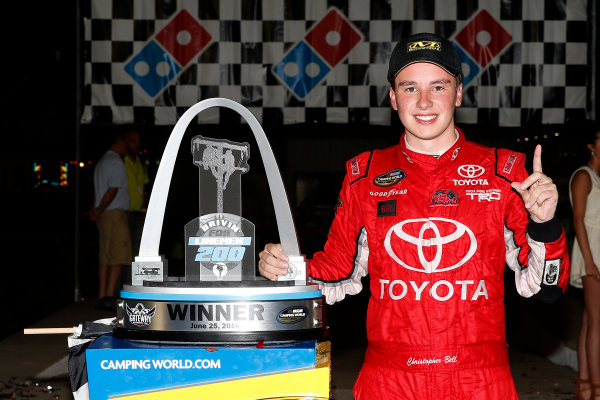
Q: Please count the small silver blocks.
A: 2